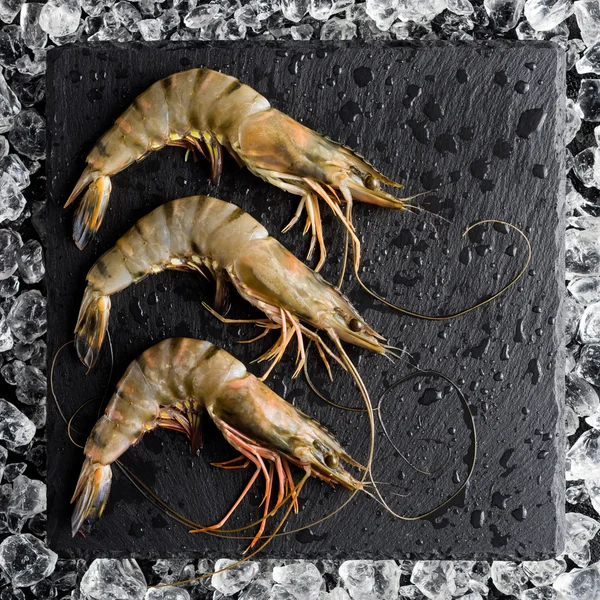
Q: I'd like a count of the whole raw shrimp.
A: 3